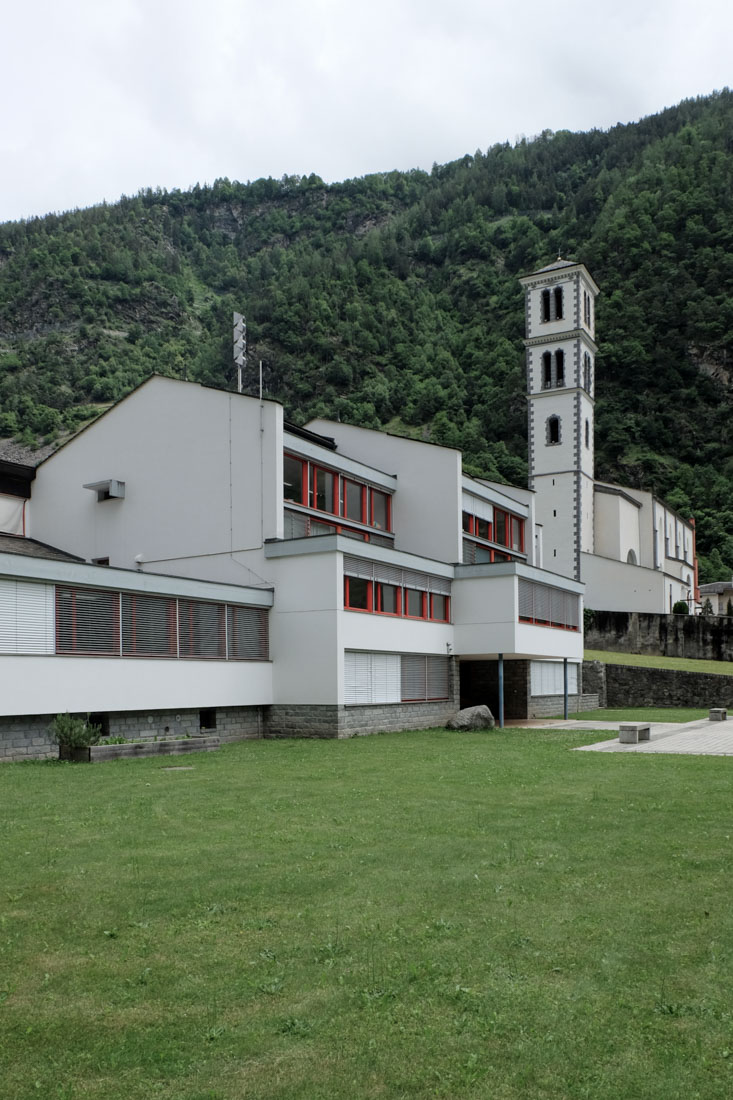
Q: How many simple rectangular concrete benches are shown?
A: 2